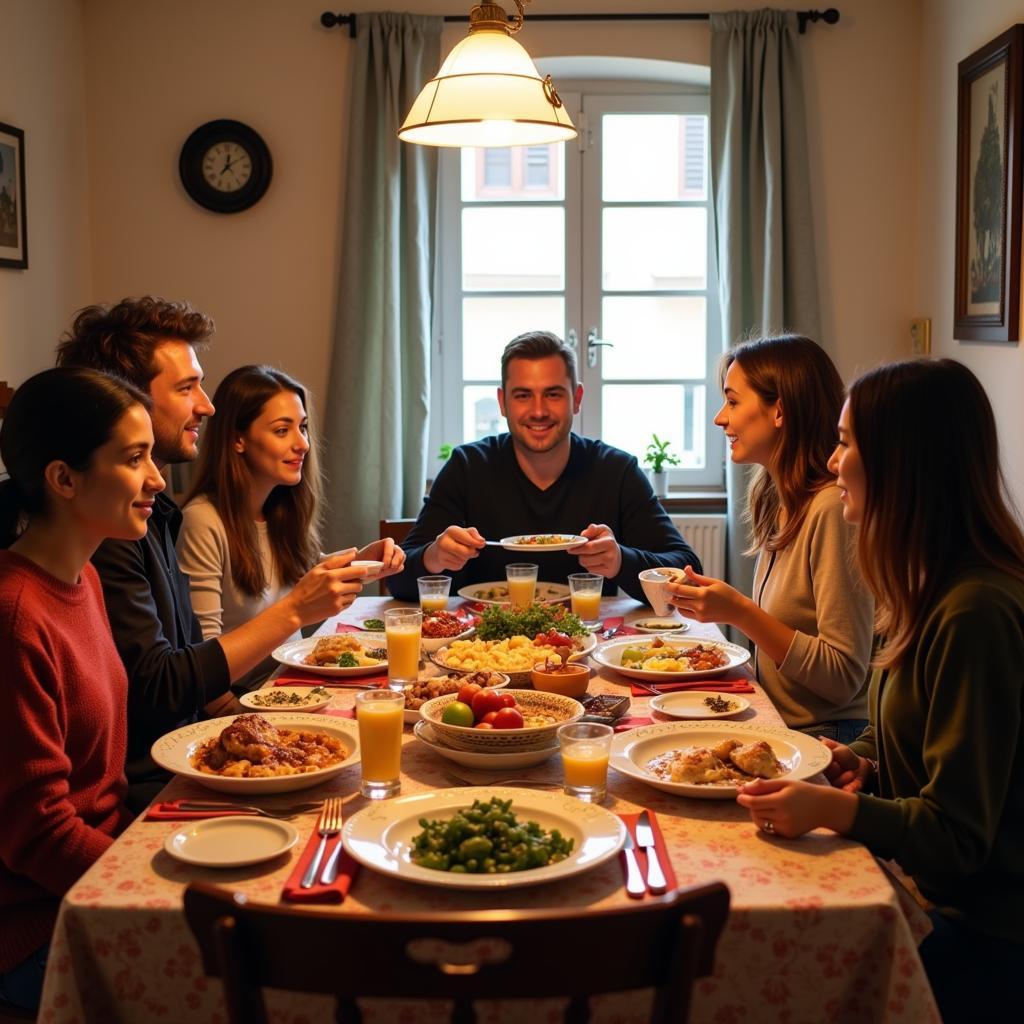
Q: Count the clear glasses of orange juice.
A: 6